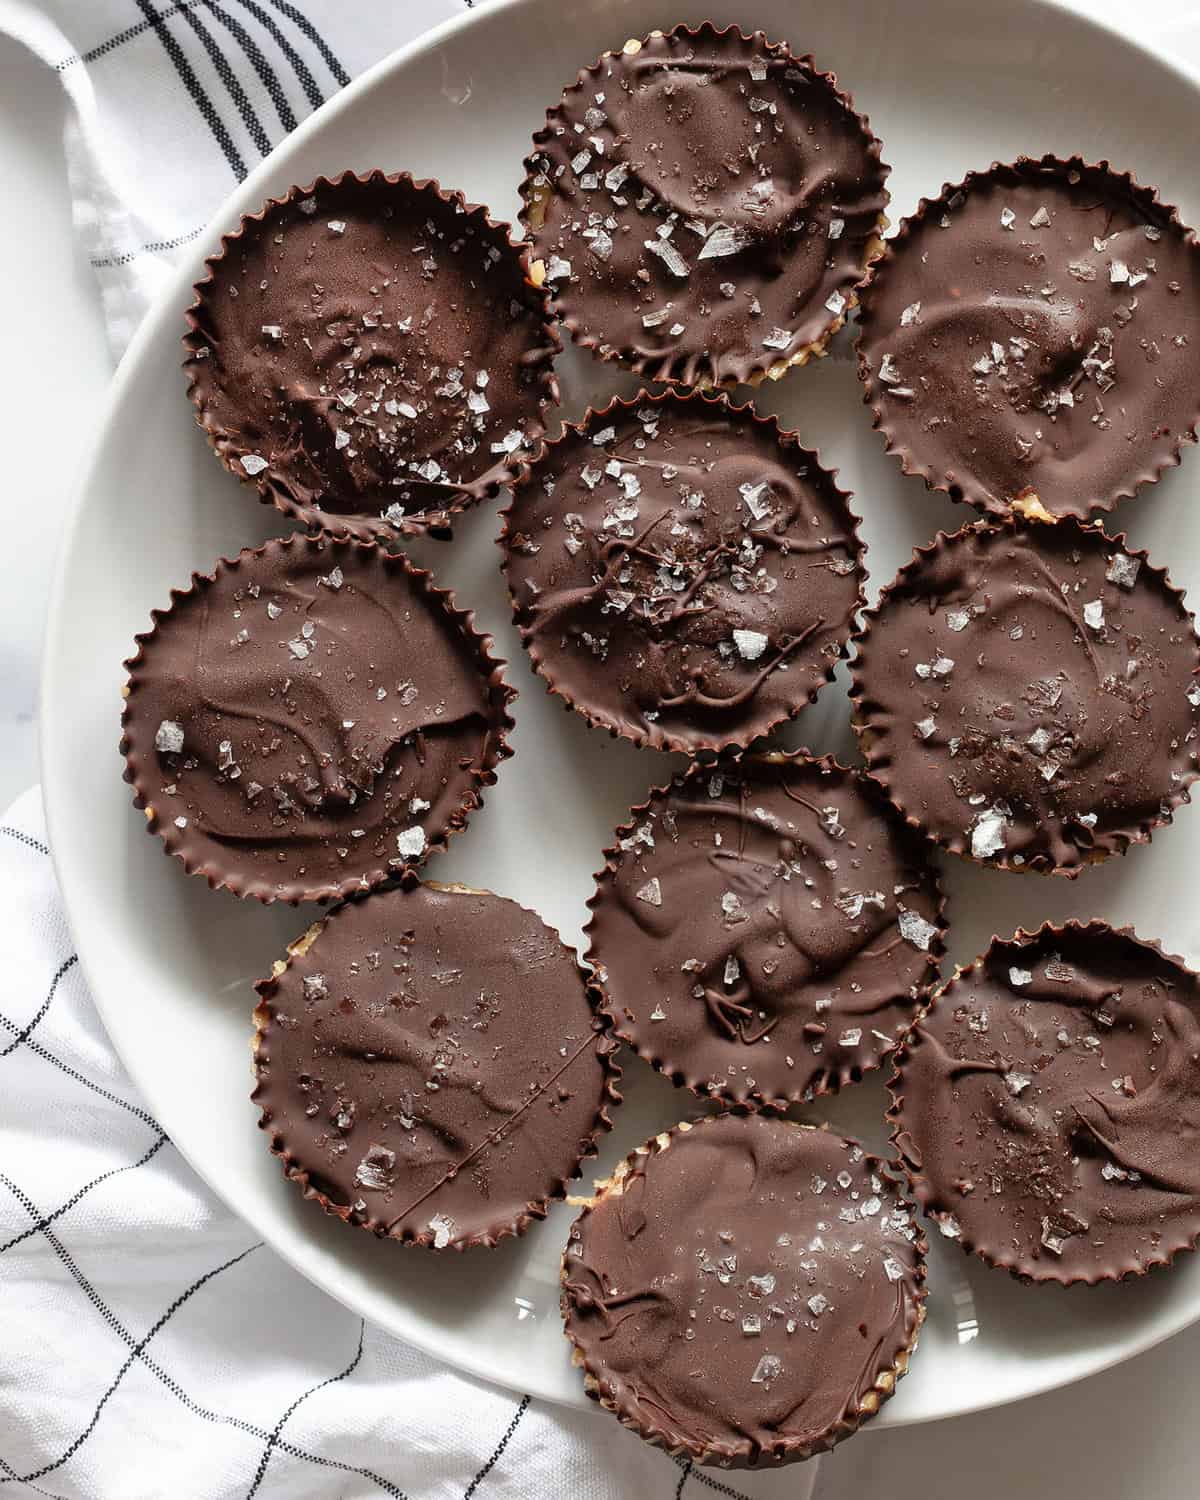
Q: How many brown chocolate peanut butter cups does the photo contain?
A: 10